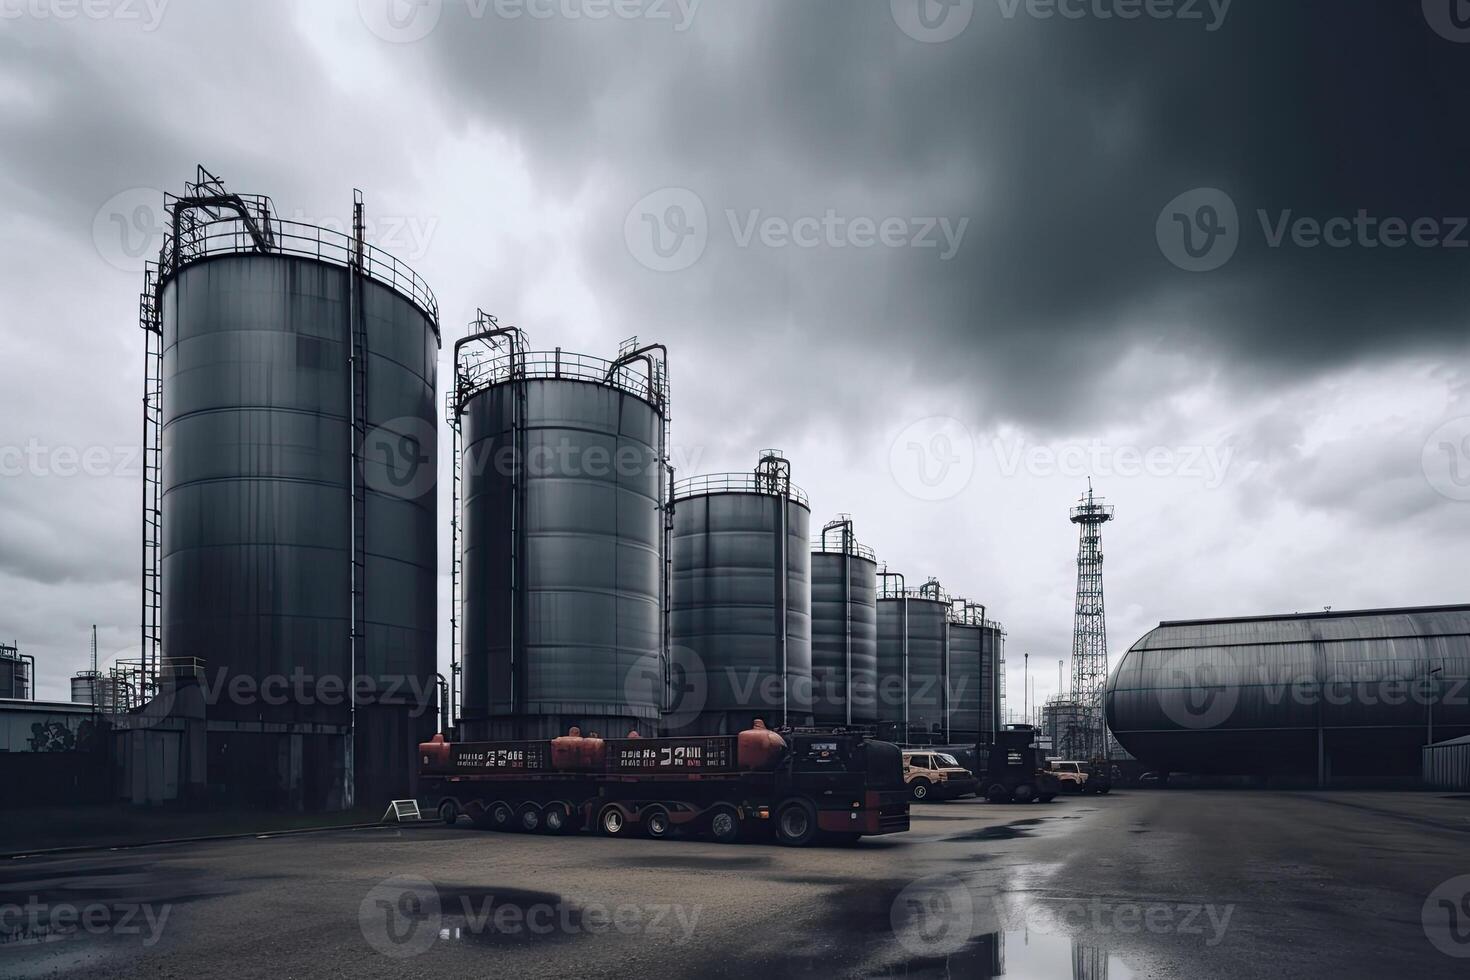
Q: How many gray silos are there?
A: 6